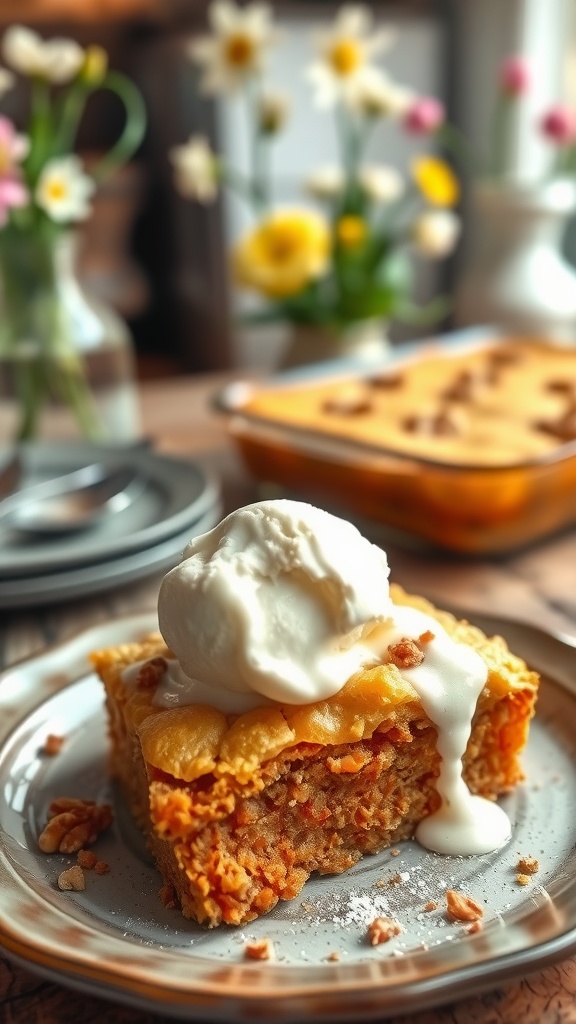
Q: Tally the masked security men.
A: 0